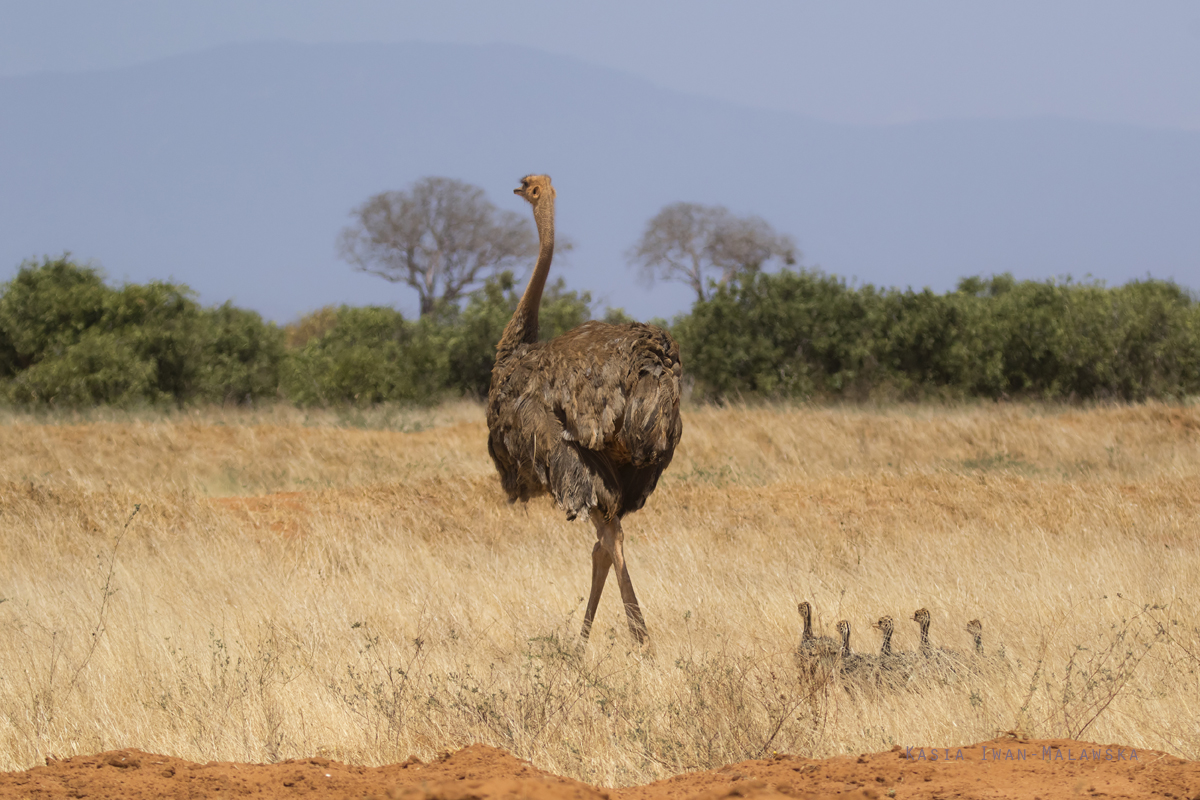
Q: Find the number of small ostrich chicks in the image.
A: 5